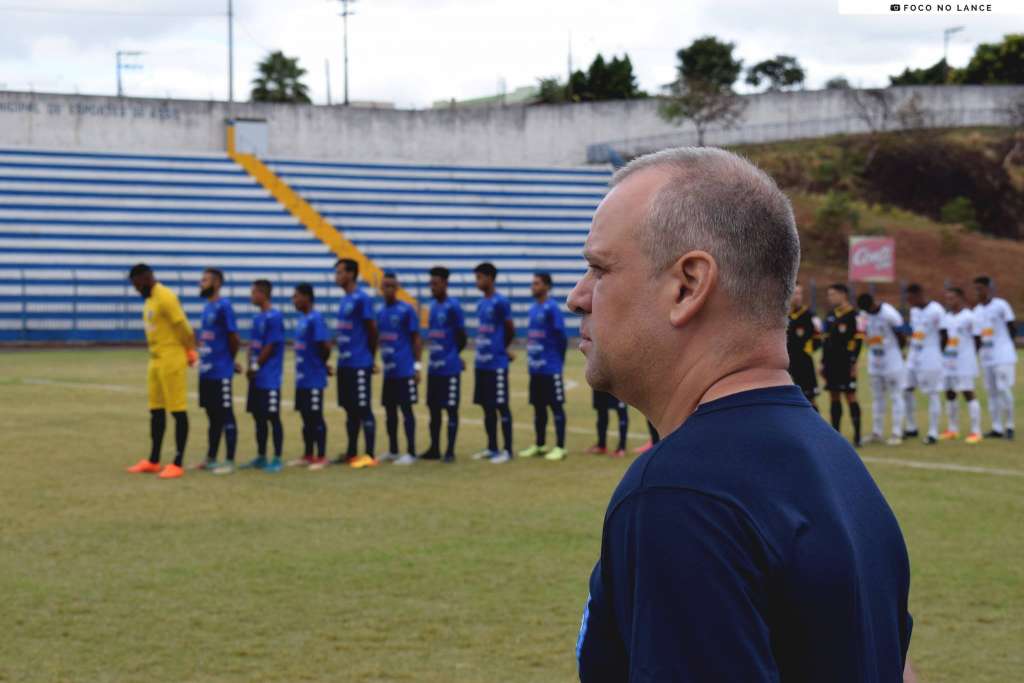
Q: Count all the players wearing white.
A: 4